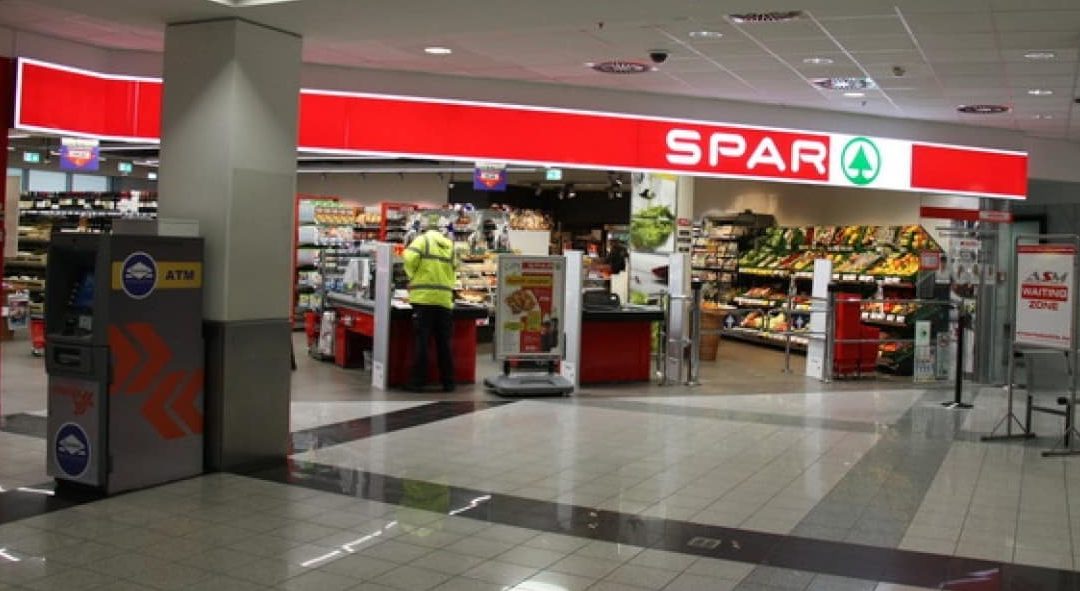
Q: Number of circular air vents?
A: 4